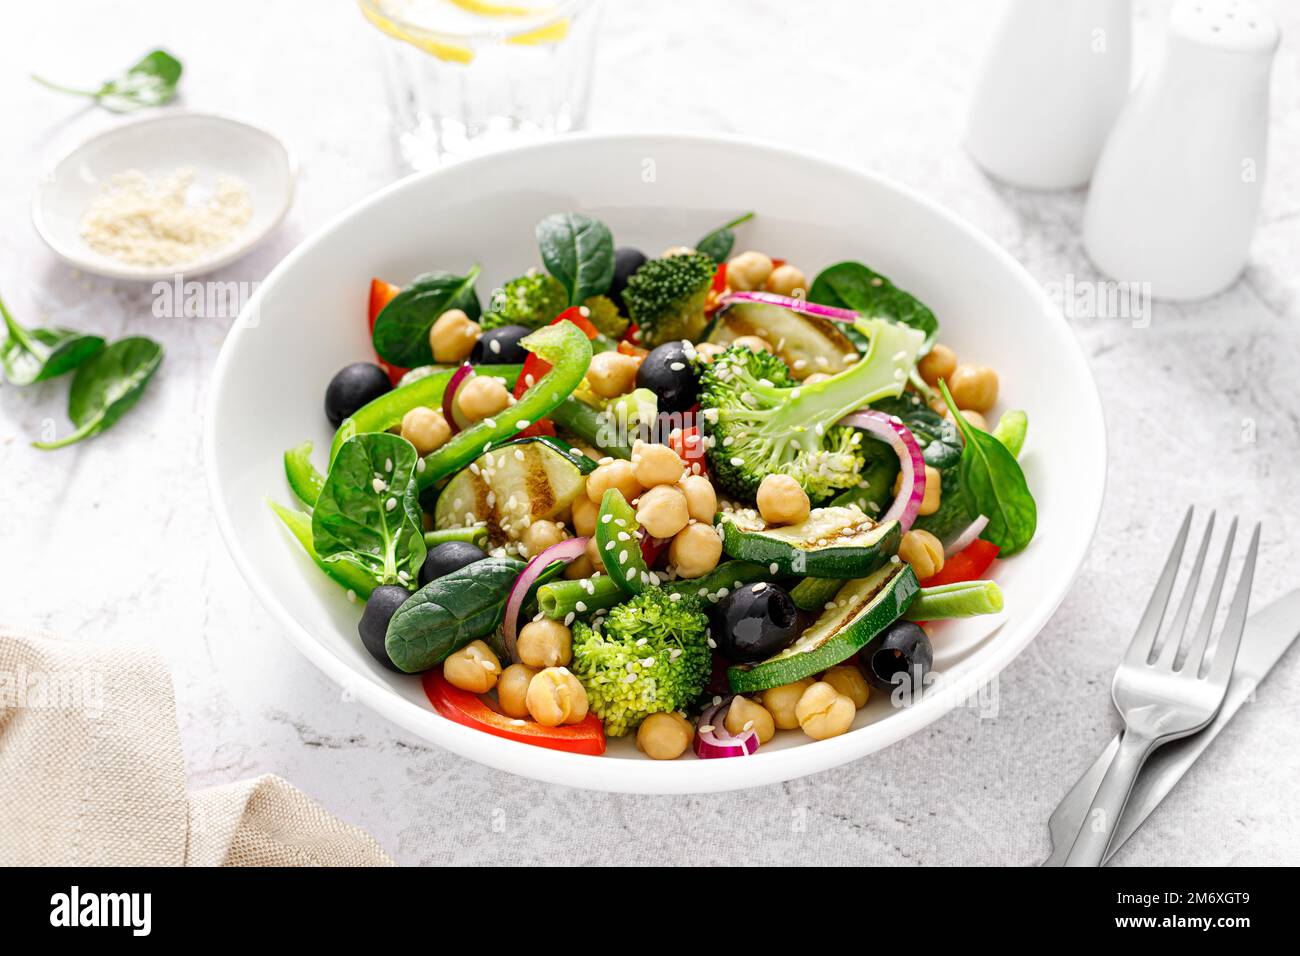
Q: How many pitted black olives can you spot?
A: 8